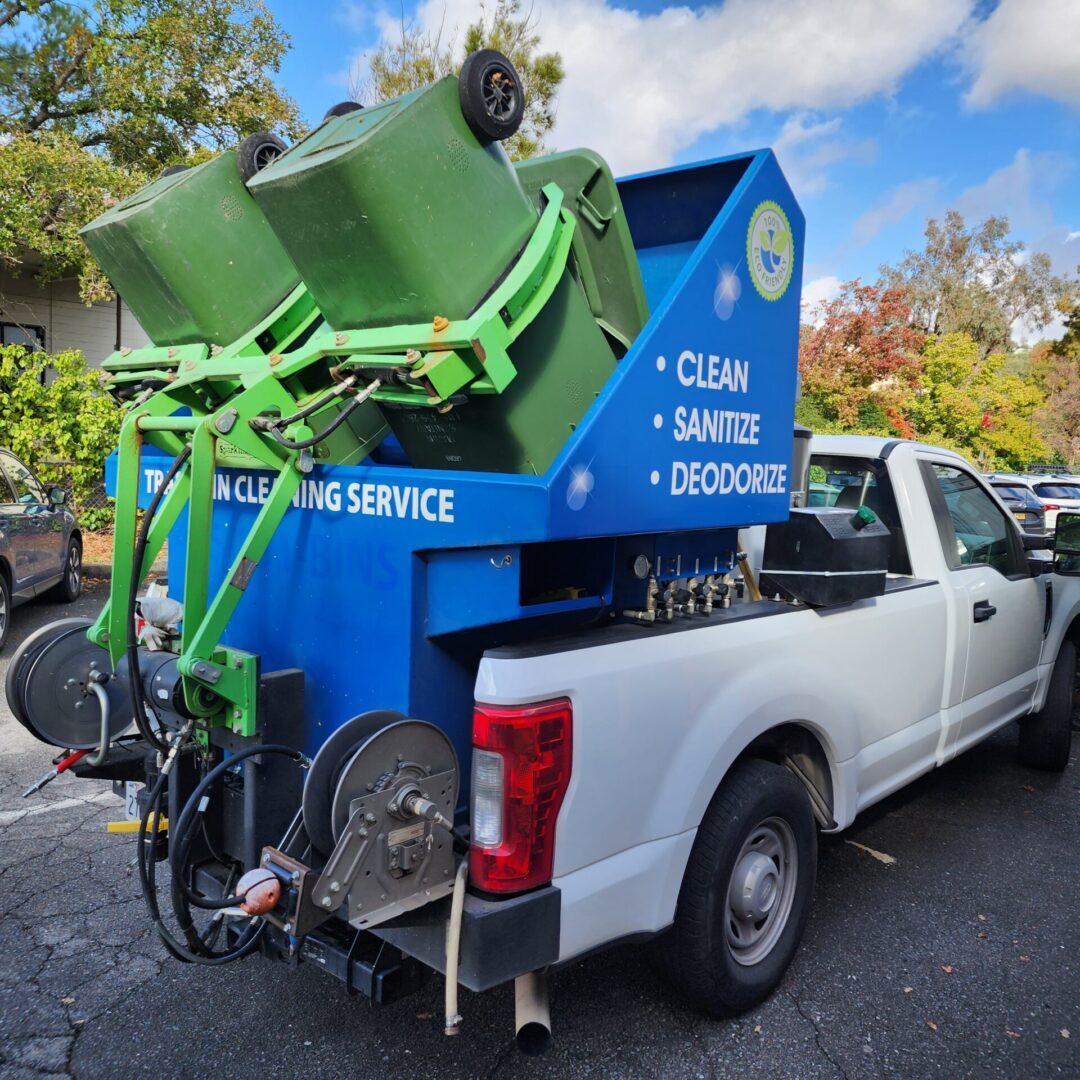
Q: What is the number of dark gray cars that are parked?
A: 2